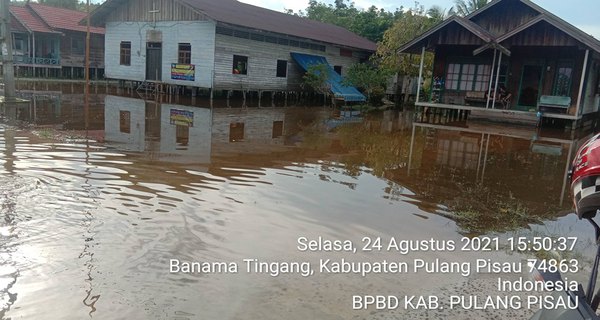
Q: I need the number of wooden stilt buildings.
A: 3